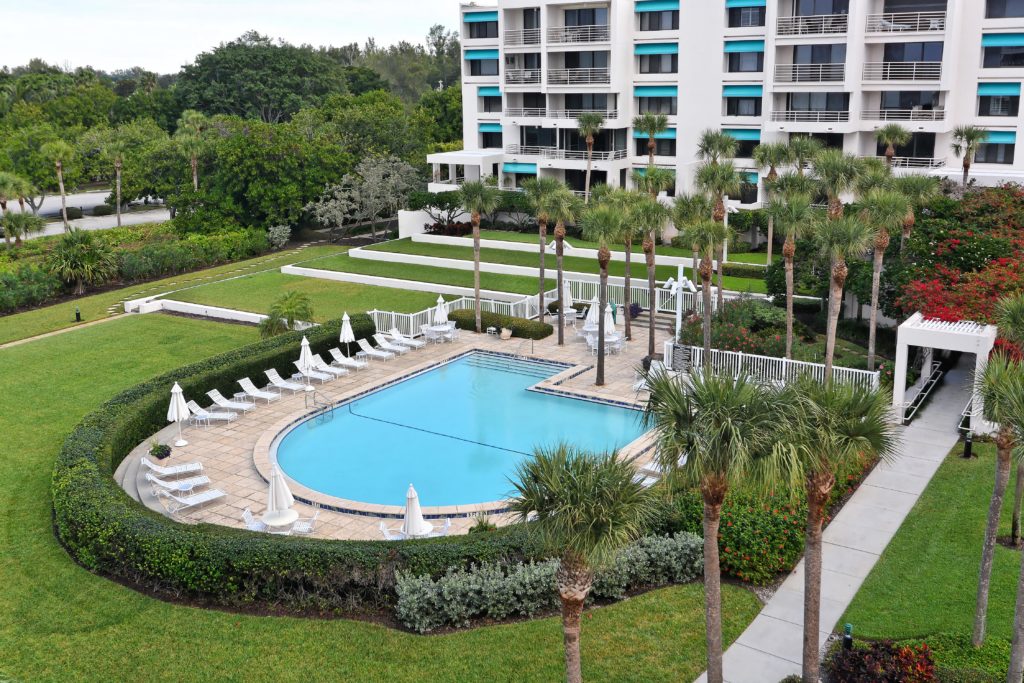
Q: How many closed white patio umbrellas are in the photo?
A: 9